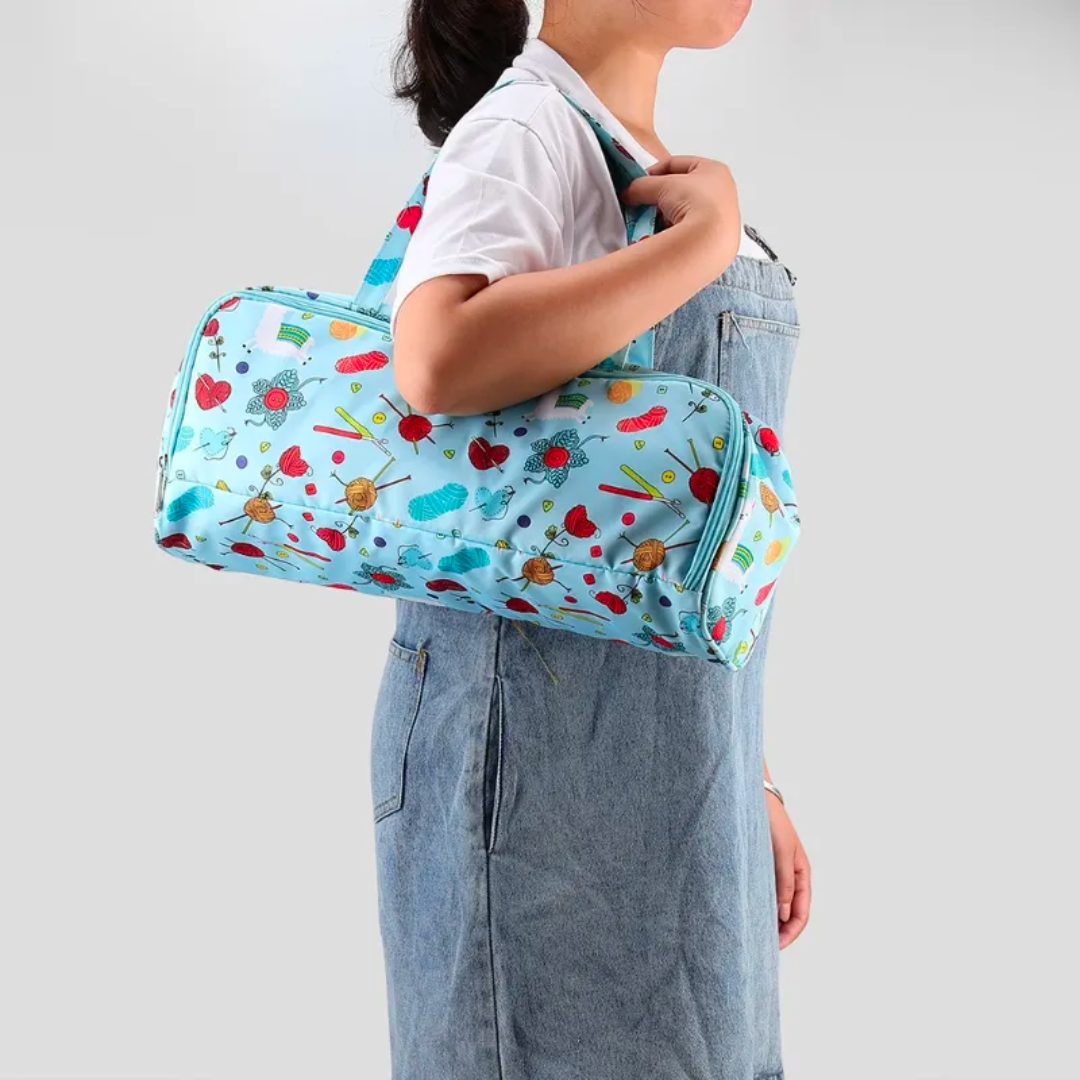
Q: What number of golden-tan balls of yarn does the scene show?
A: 5